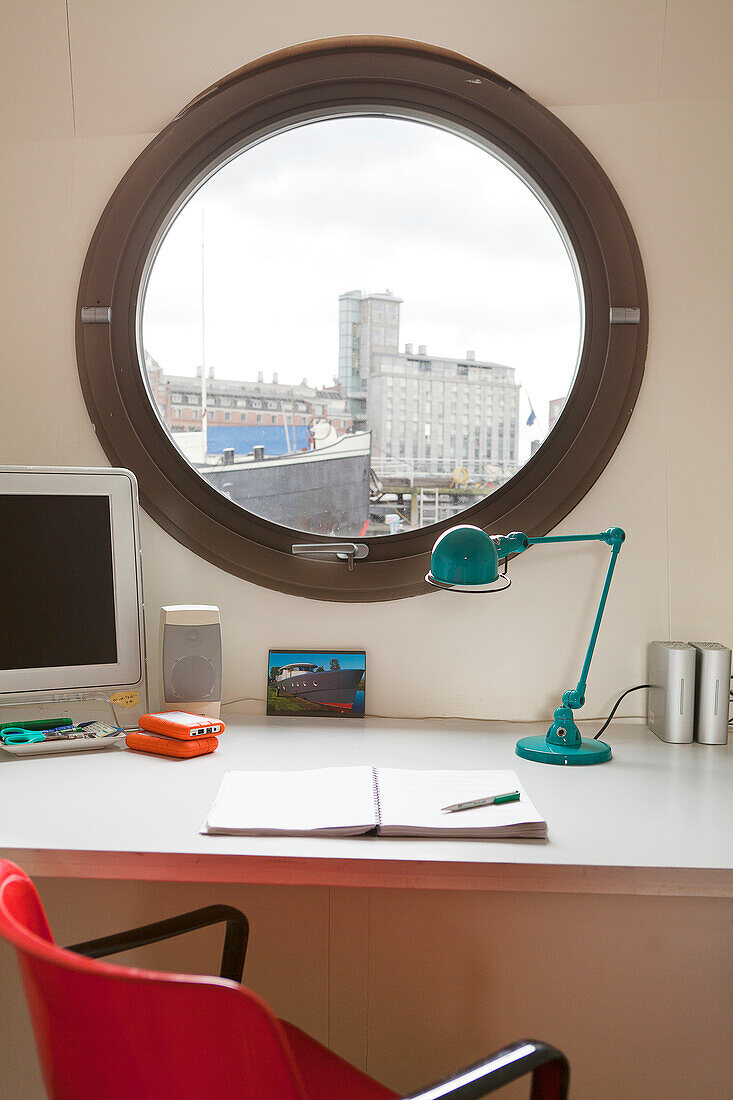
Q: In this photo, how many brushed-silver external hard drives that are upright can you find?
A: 2